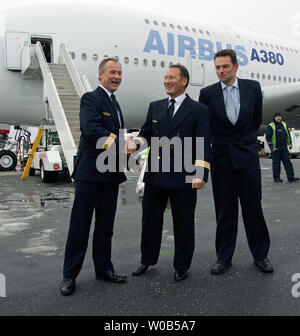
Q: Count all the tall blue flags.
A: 0